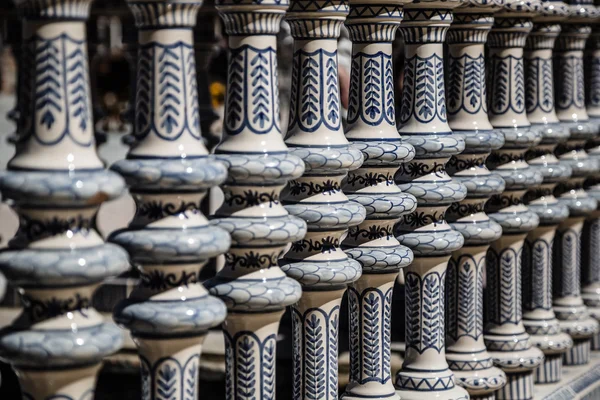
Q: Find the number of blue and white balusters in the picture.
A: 11